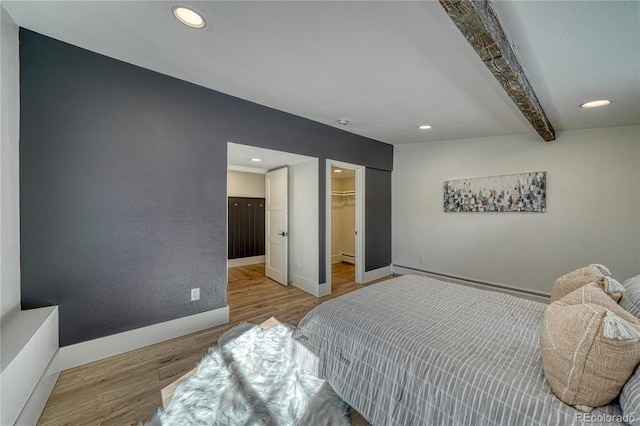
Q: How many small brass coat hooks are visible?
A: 3